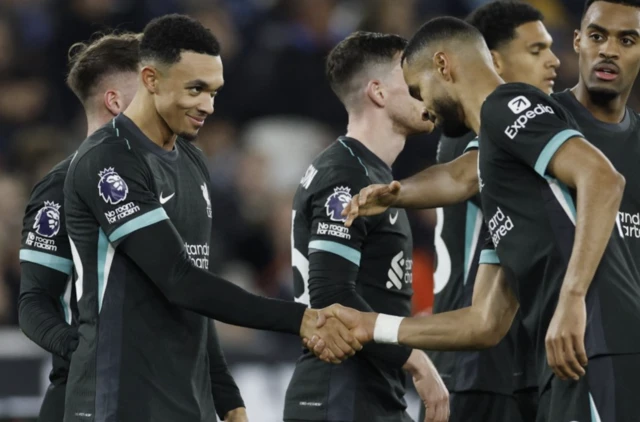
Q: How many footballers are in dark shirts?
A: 6